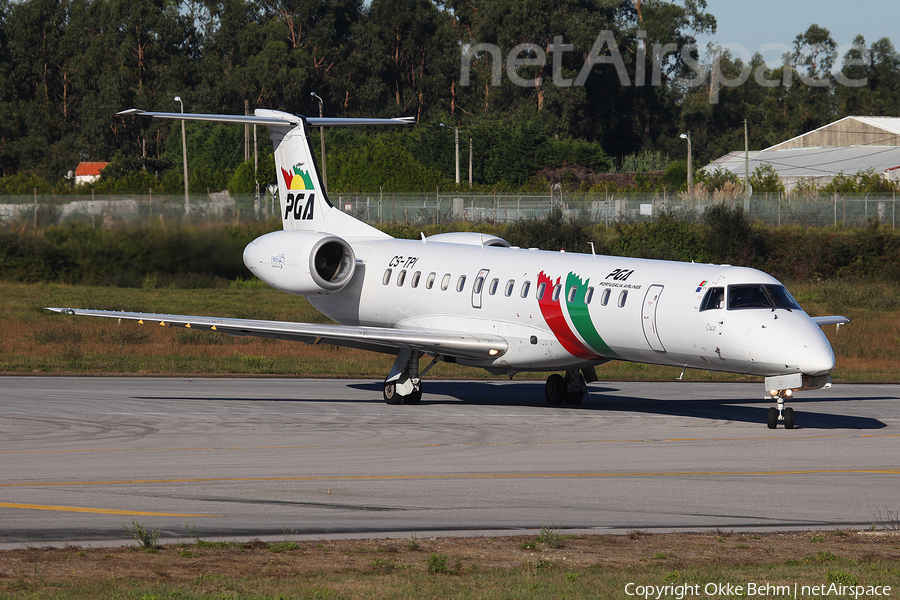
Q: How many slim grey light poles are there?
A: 4